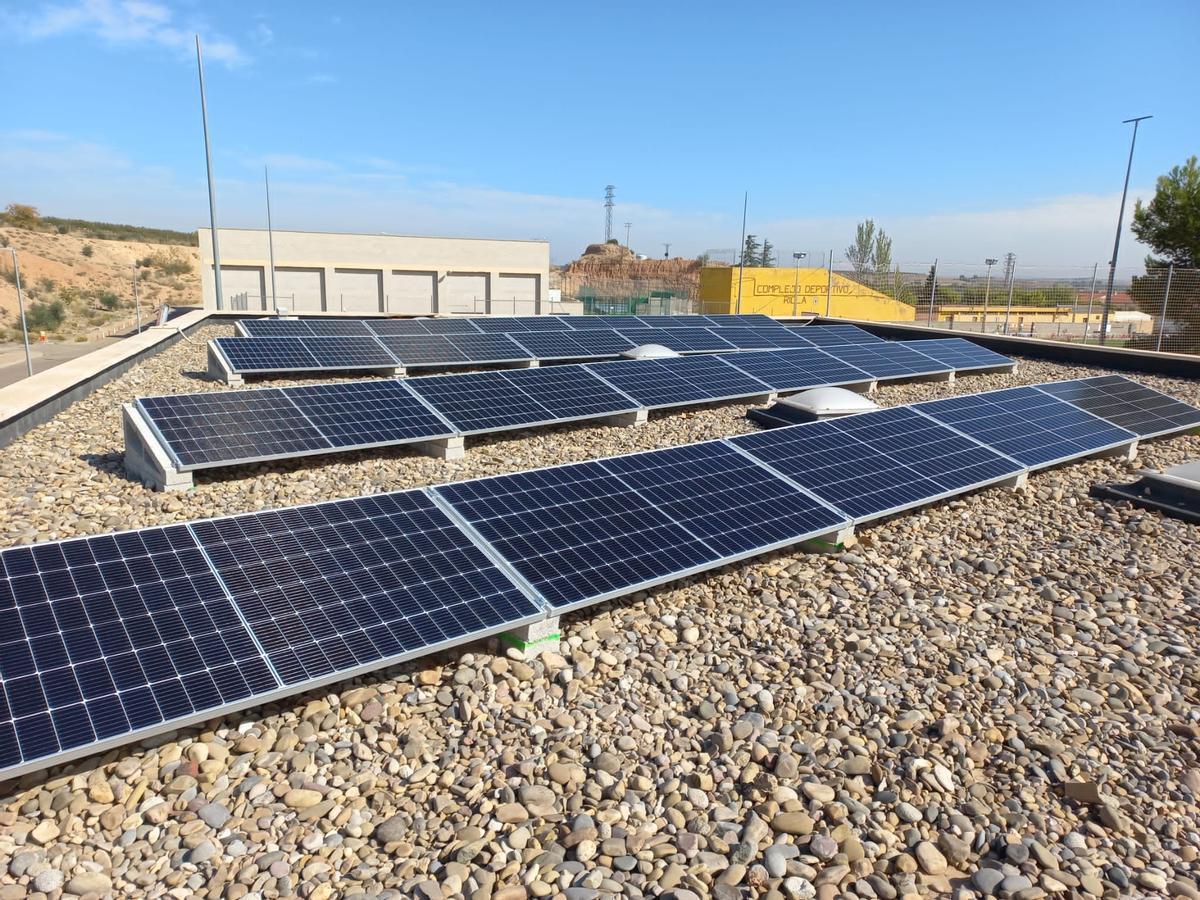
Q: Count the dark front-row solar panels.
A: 5